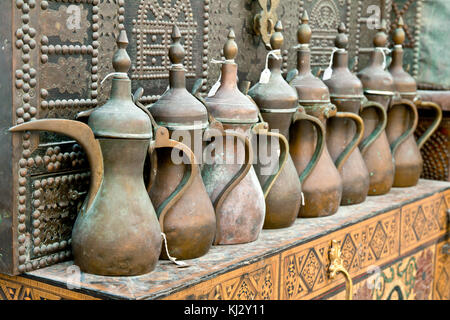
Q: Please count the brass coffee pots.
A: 8